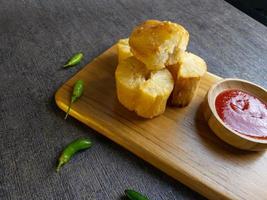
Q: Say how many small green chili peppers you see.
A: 4